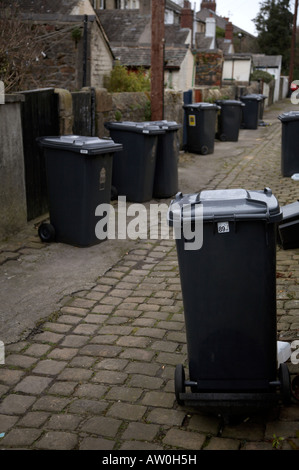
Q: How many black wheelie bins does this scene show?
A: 10